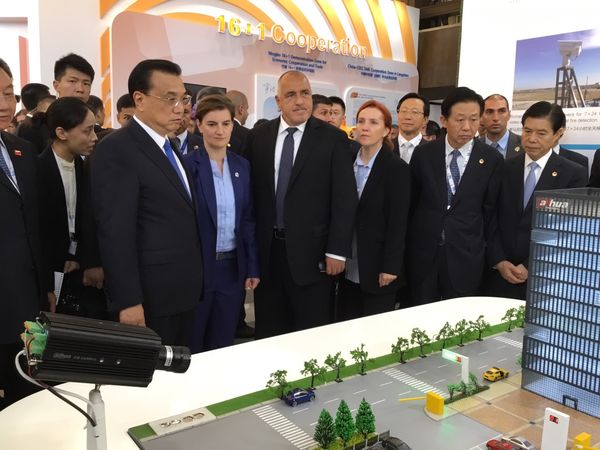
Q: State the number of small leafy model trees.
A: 11